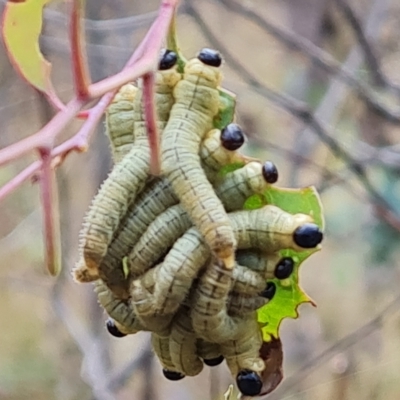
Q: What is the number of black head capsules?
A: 11